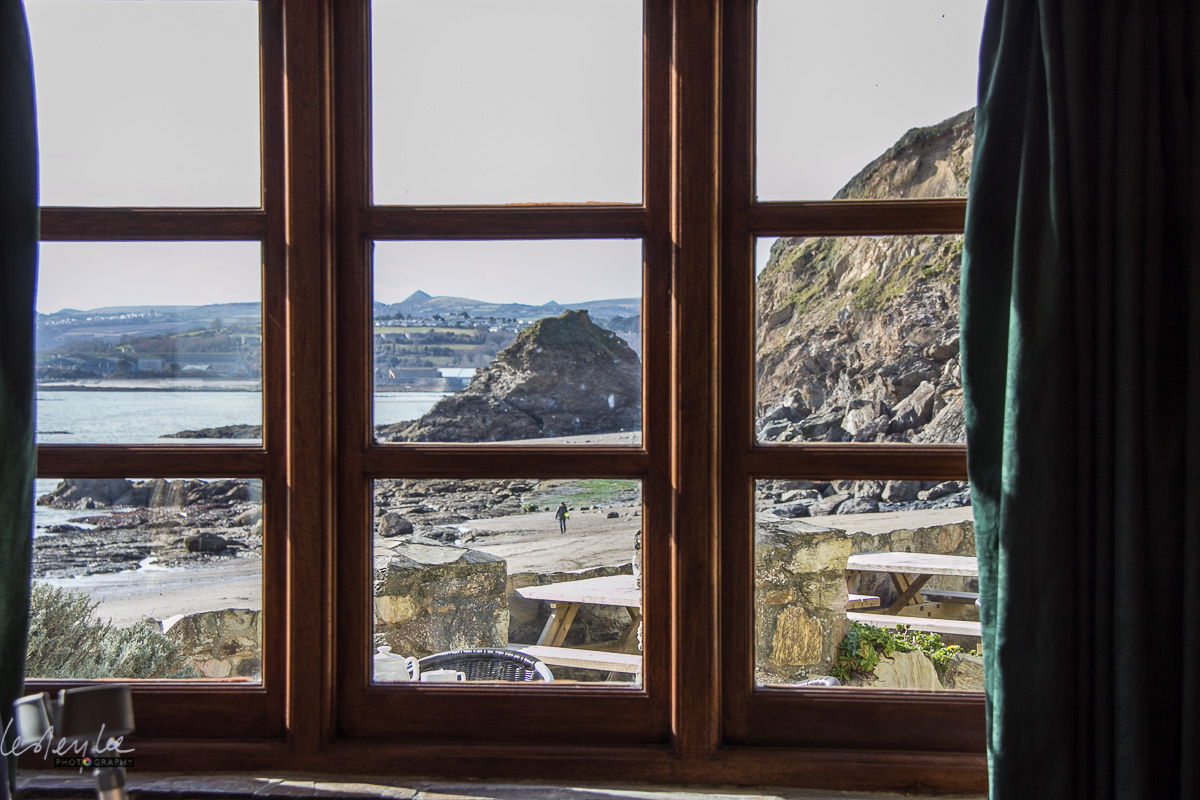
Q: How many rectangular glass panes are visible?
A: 9